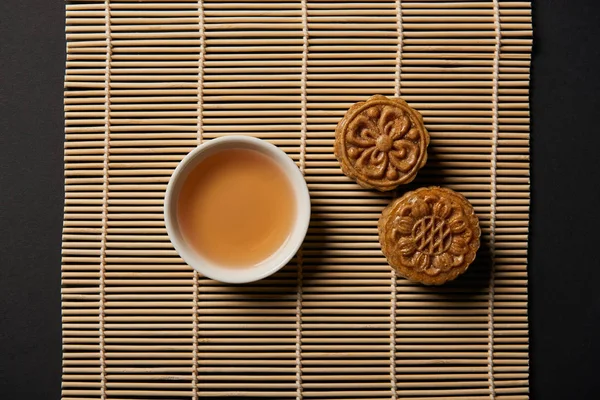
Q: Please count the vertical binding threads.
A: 5